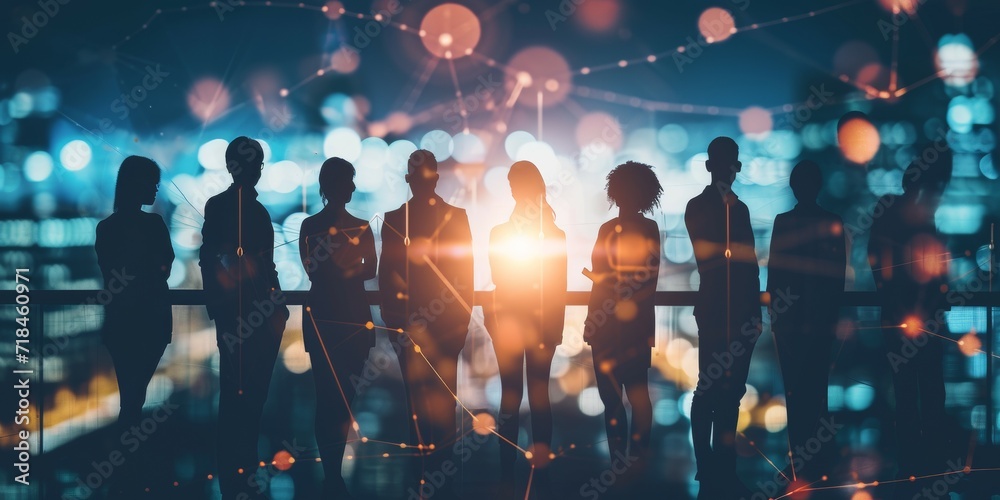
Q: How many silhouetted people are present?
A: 9